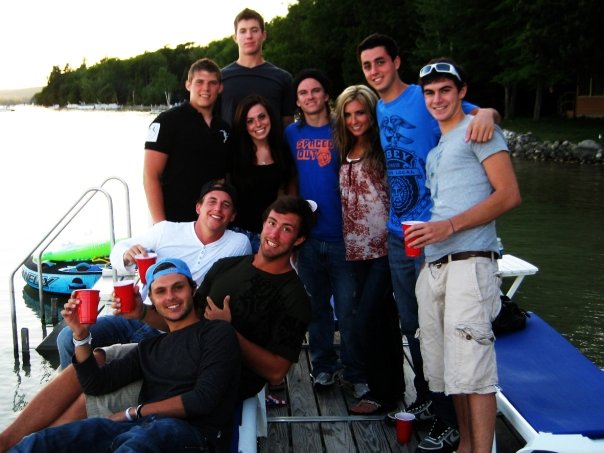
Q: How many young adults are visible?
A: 10